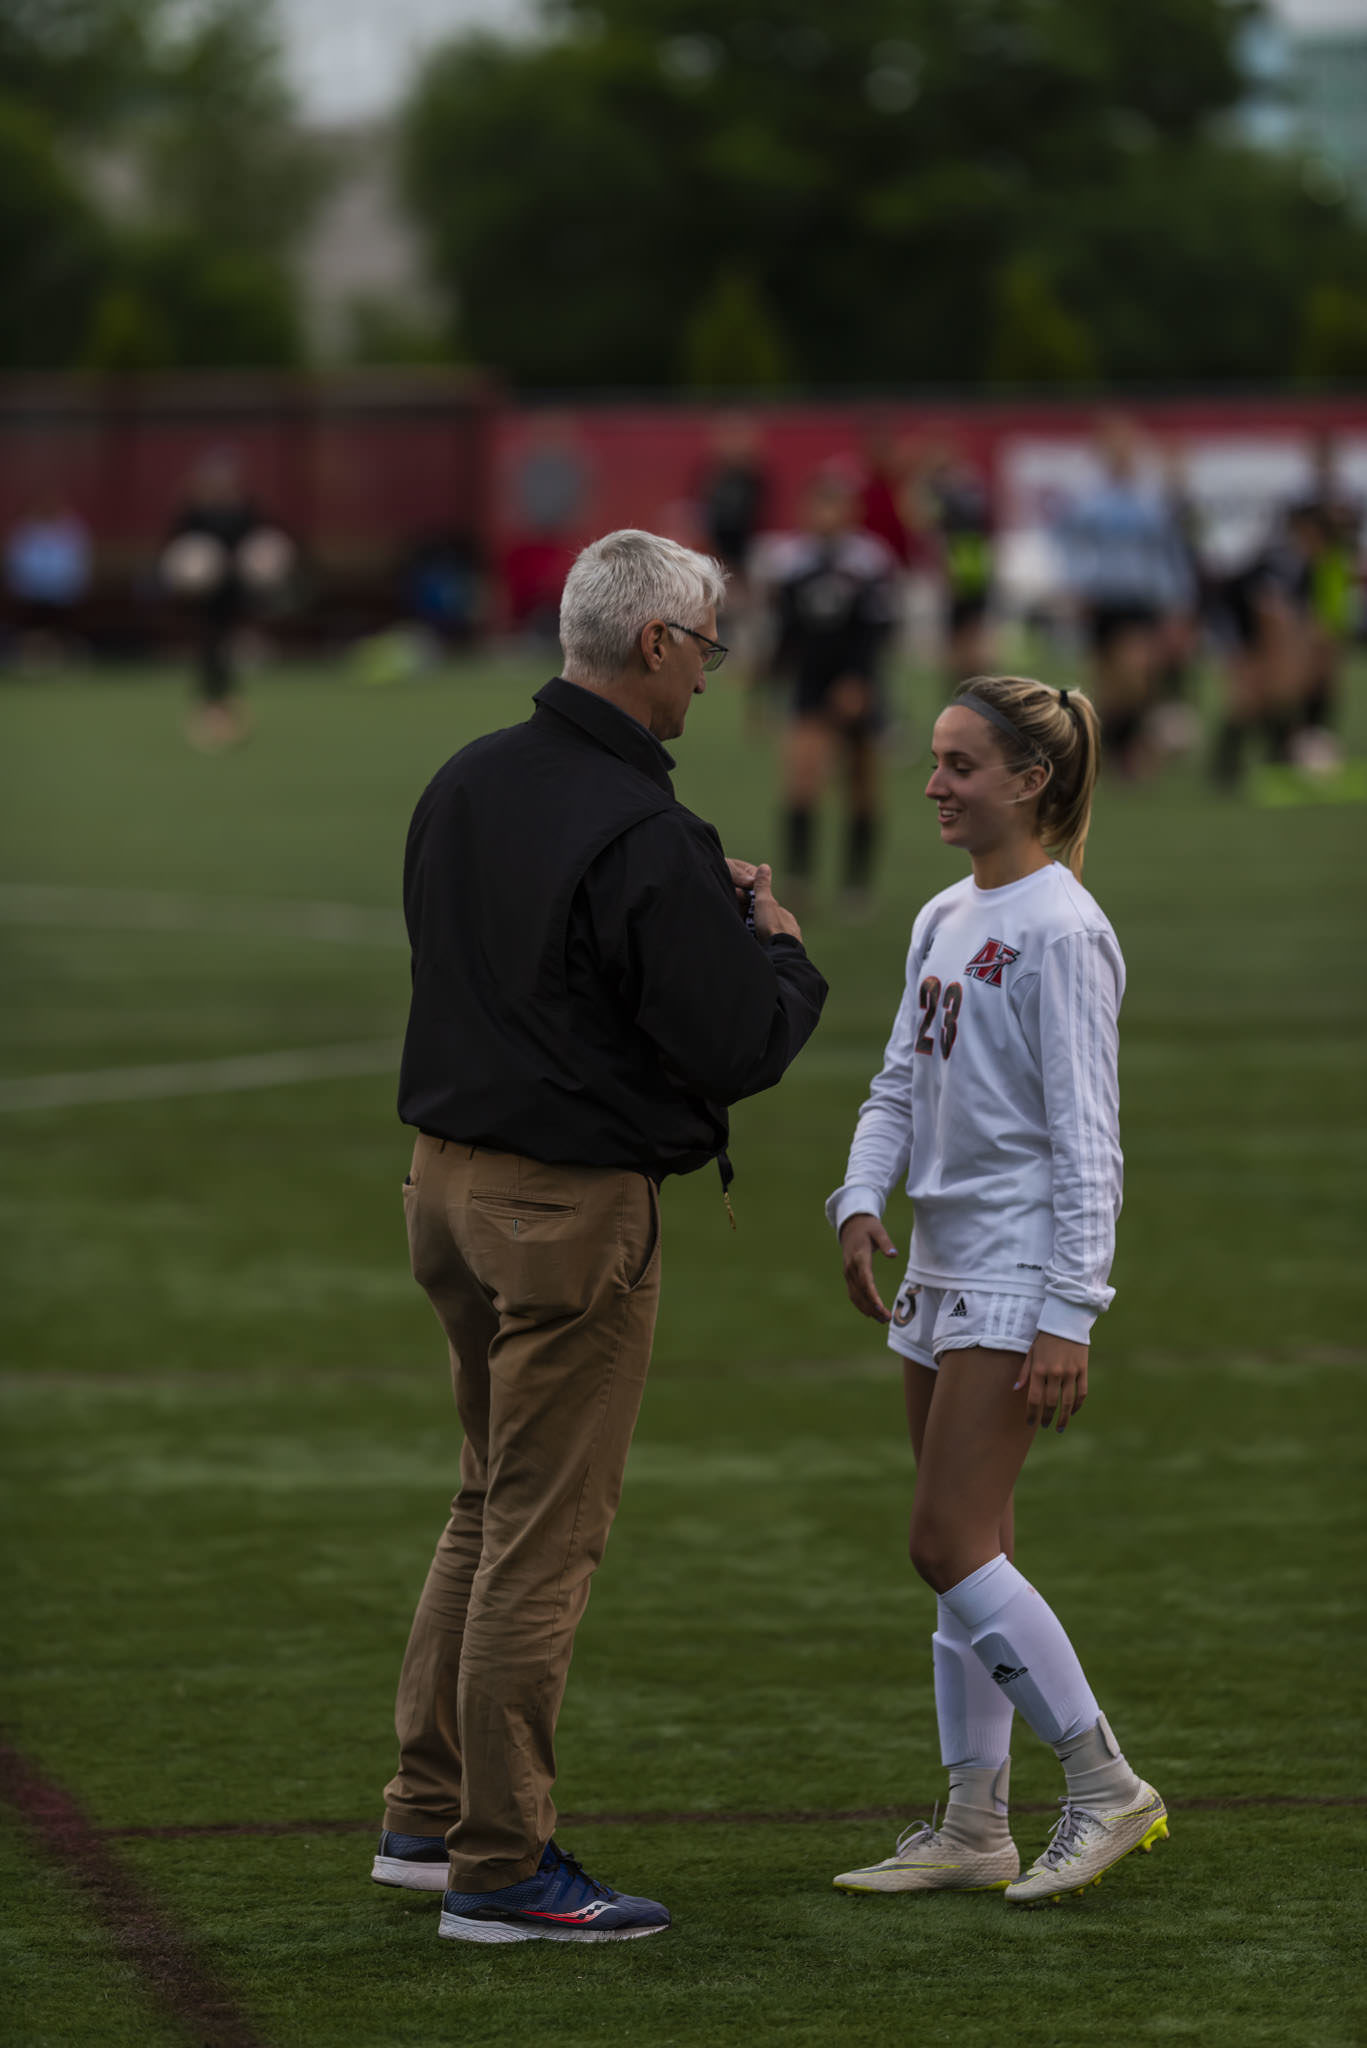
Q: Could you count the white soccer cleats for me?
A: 2